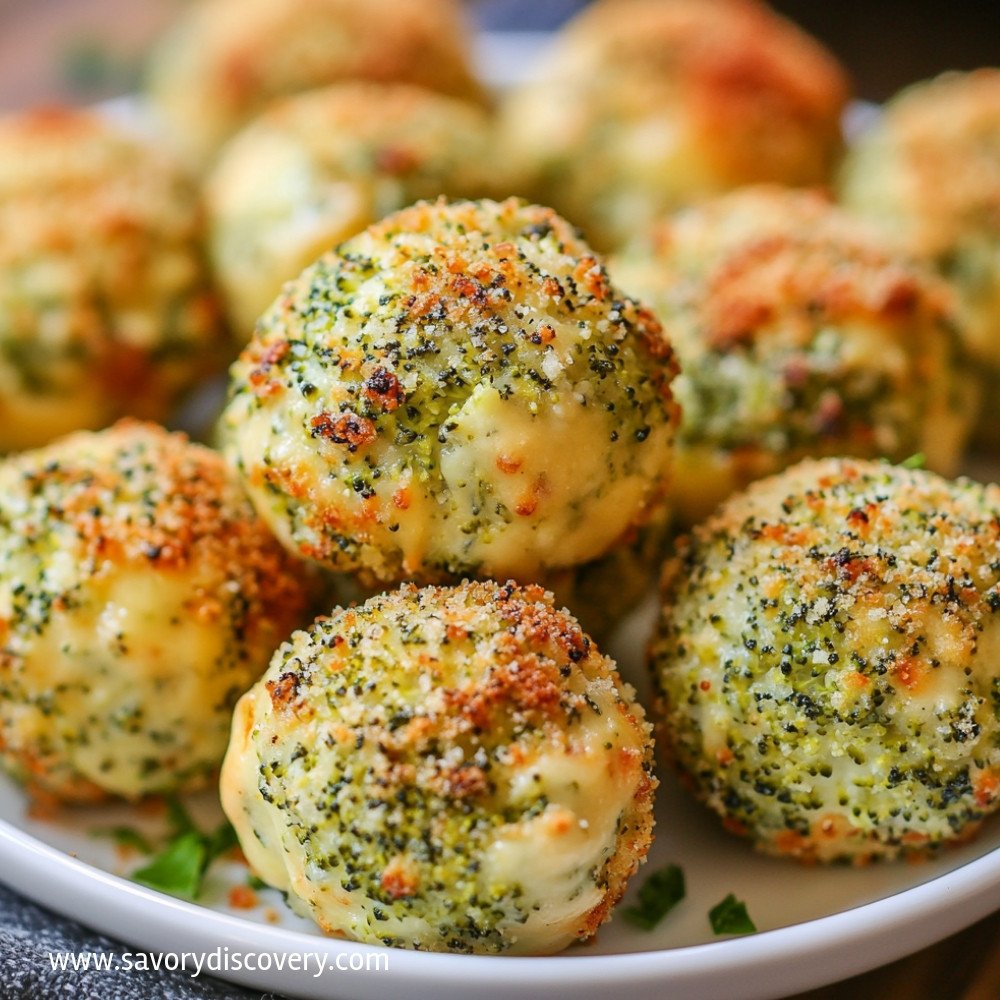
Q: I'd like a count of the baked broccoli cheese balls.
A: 10